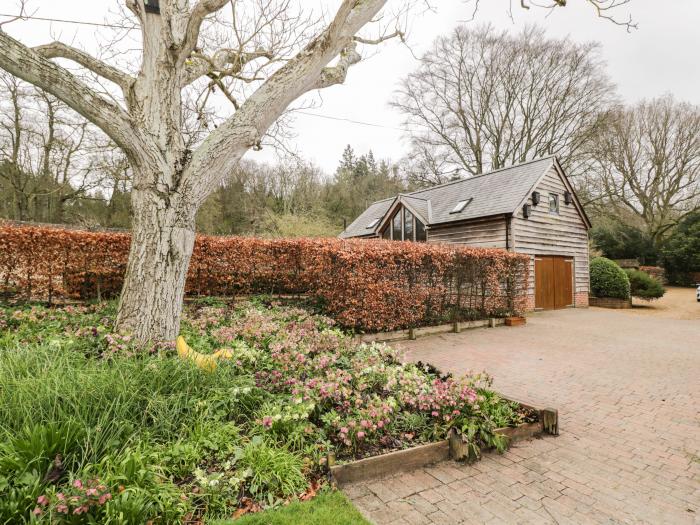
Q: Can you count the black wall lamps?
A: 3